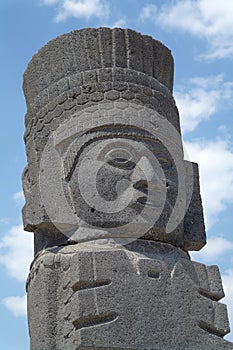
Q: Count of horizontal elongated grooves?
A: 4